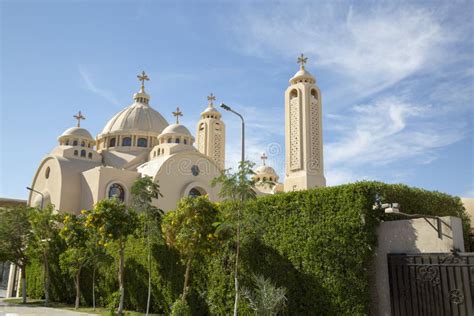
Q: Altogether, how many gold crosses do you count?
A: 6